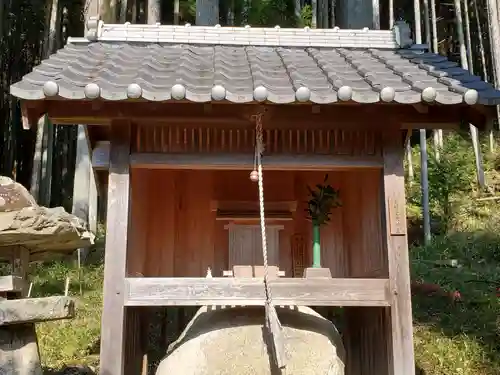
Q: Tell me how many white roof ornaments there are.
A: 11